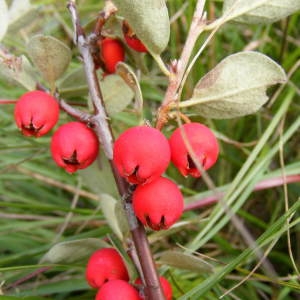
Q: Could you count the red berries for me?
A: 10